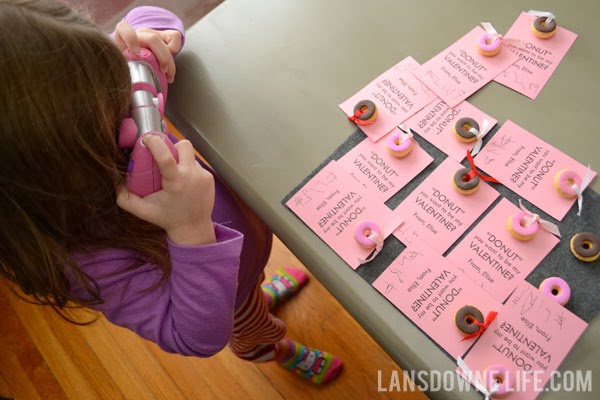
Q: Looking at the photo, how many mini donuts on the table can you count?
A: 13